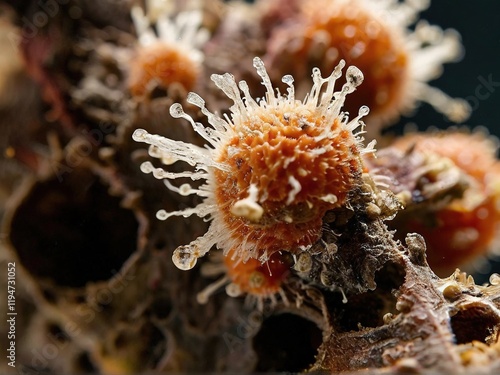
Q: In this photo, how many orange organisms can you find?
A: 5